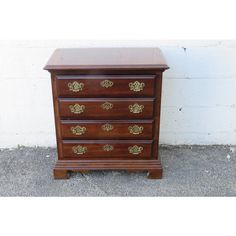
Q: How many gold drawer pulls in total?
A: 8